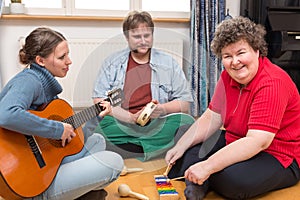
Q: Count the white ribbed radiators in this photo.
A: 1